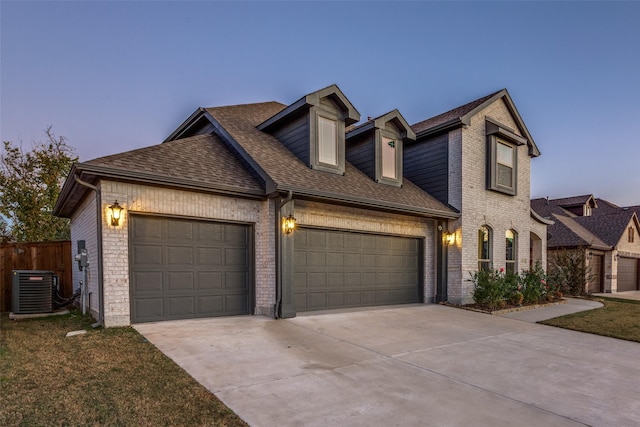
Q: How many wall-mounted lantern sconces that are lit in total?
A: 3